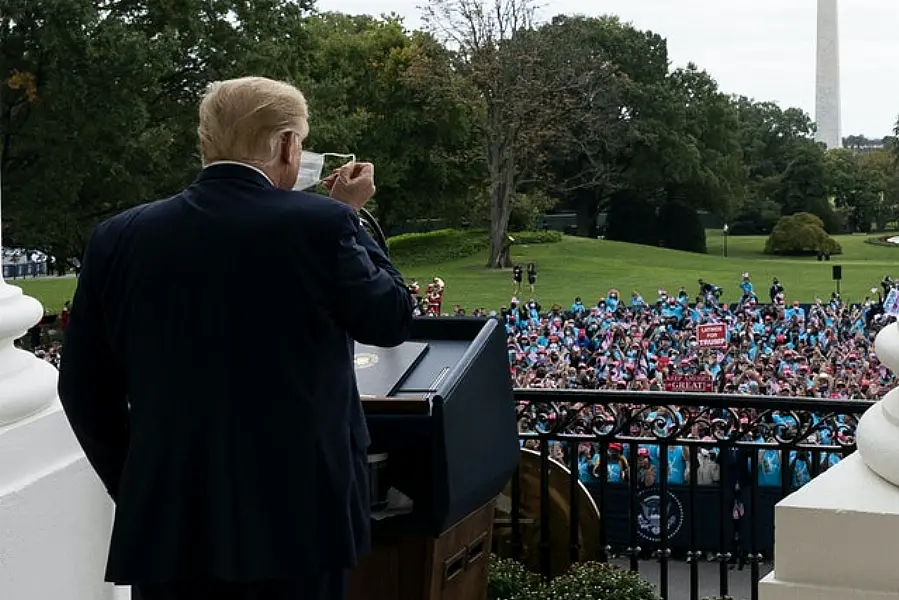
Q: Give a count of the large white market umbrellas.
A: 0